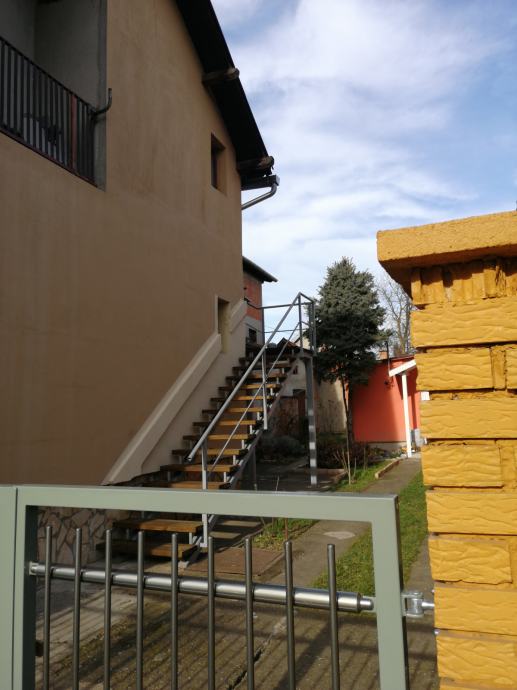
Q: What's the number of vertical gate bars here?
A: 9